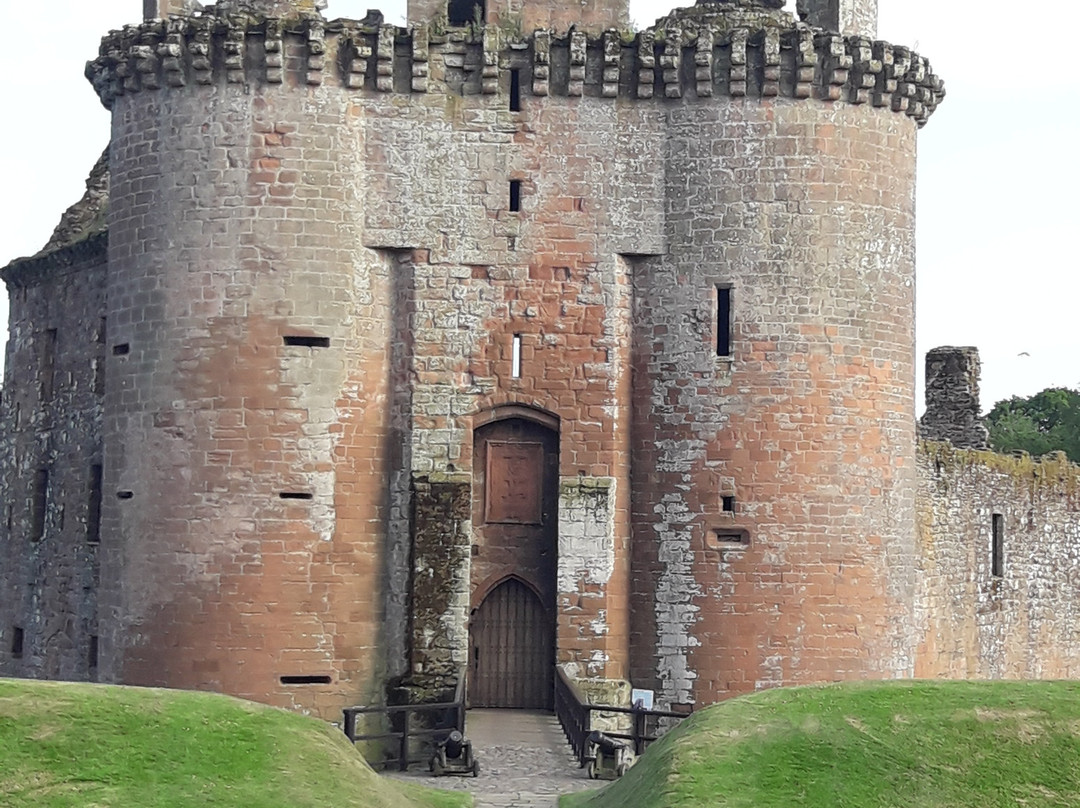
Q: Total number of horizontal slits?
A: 6